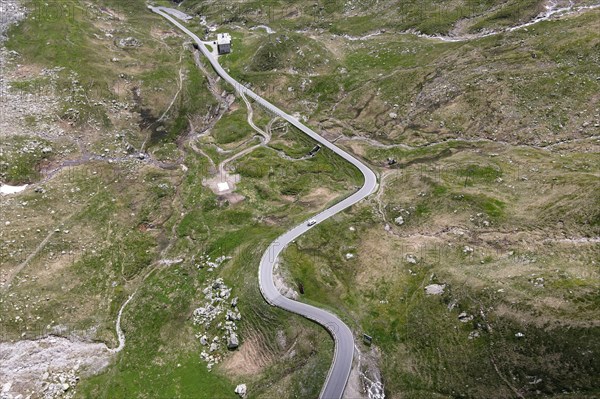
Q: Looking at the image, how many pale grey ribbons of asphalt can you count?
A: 1